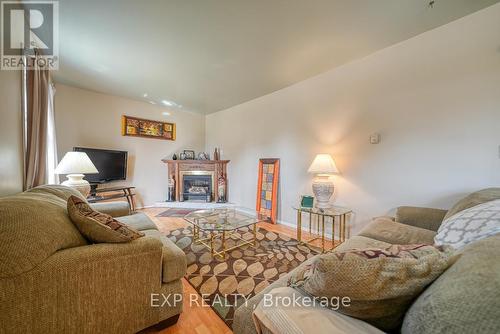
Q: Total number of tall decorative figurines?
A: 2